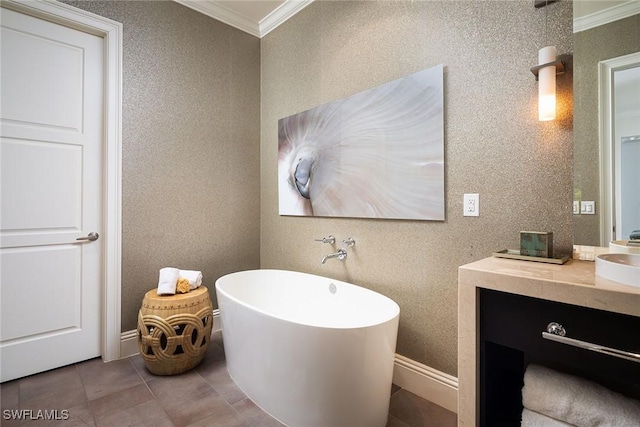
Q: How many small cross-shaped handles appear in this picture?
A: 2